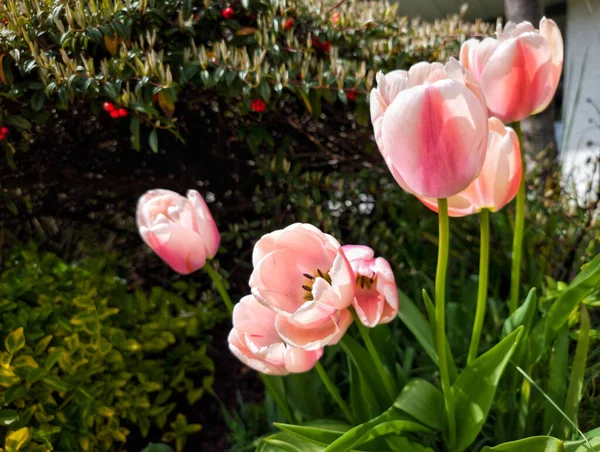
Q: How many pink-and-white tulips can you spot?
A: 7